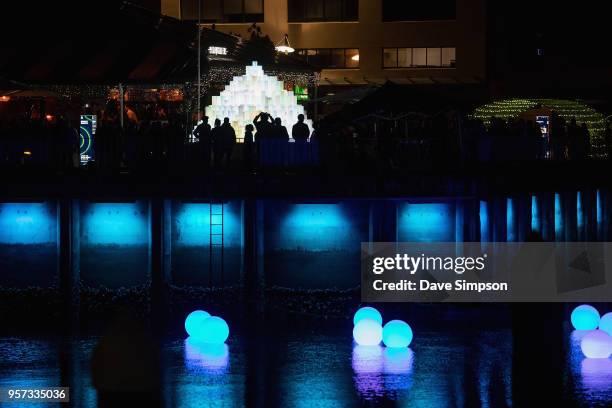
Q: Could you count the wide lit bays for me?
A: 5